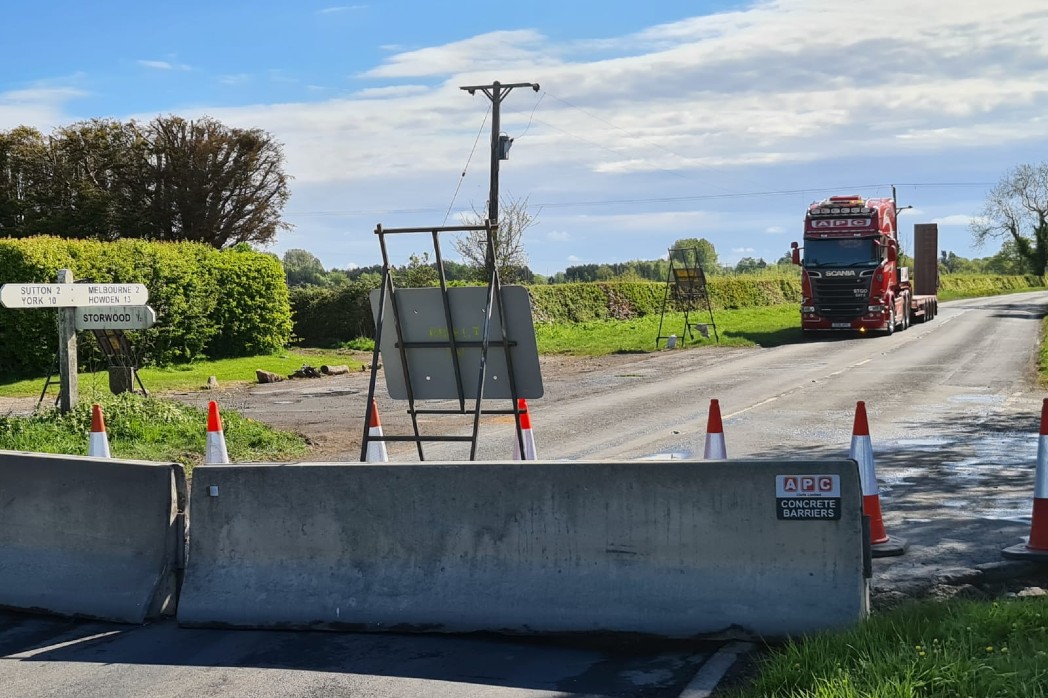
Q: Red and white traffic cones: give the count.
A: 7